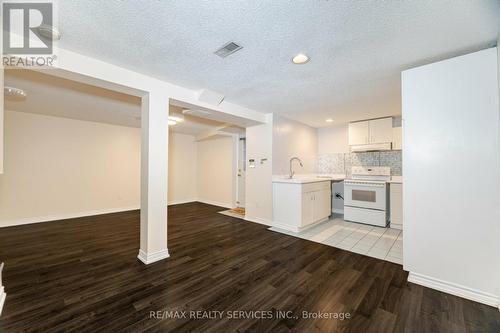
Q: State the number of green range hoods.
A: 0